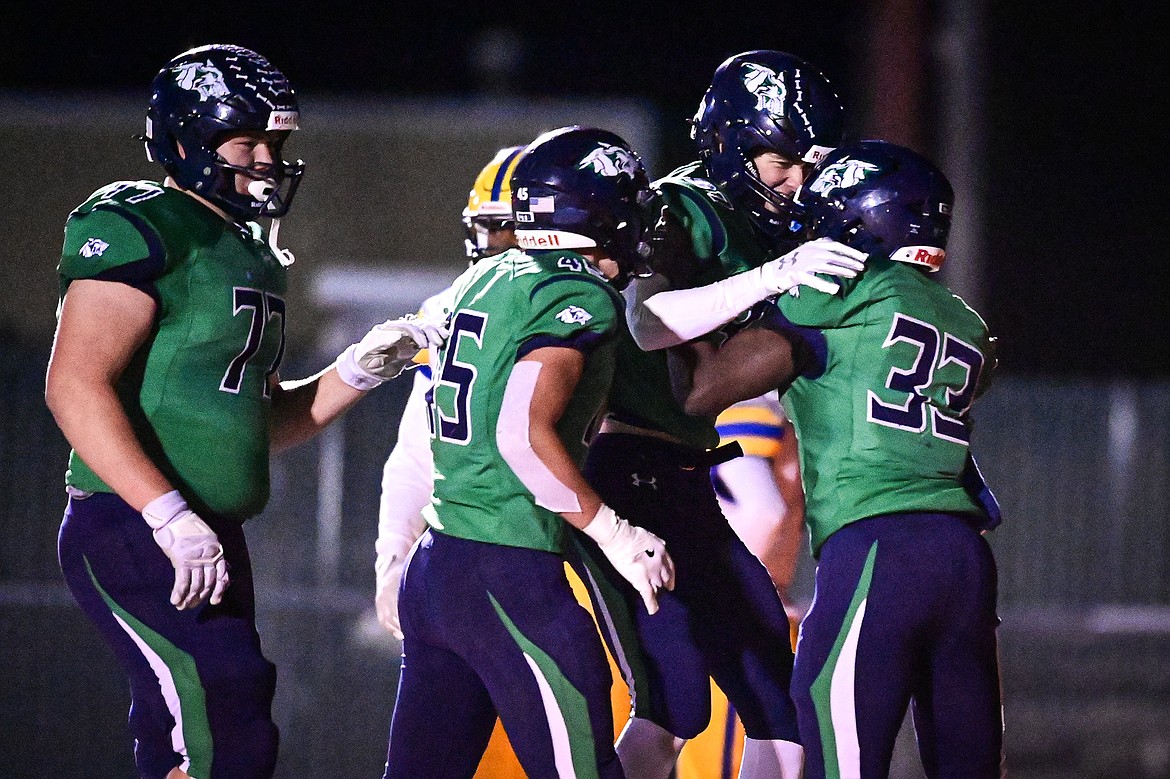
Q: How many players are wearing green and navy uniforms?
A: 4